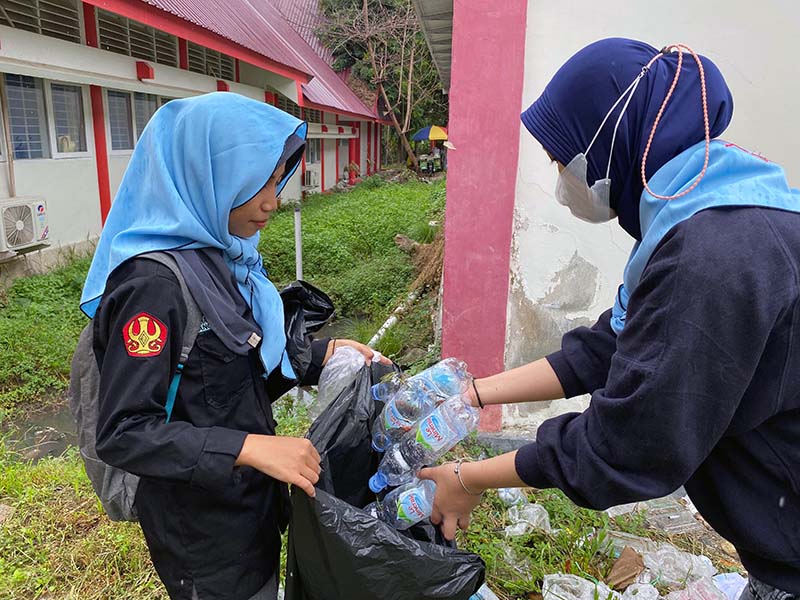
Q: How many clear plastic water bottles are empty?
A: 4